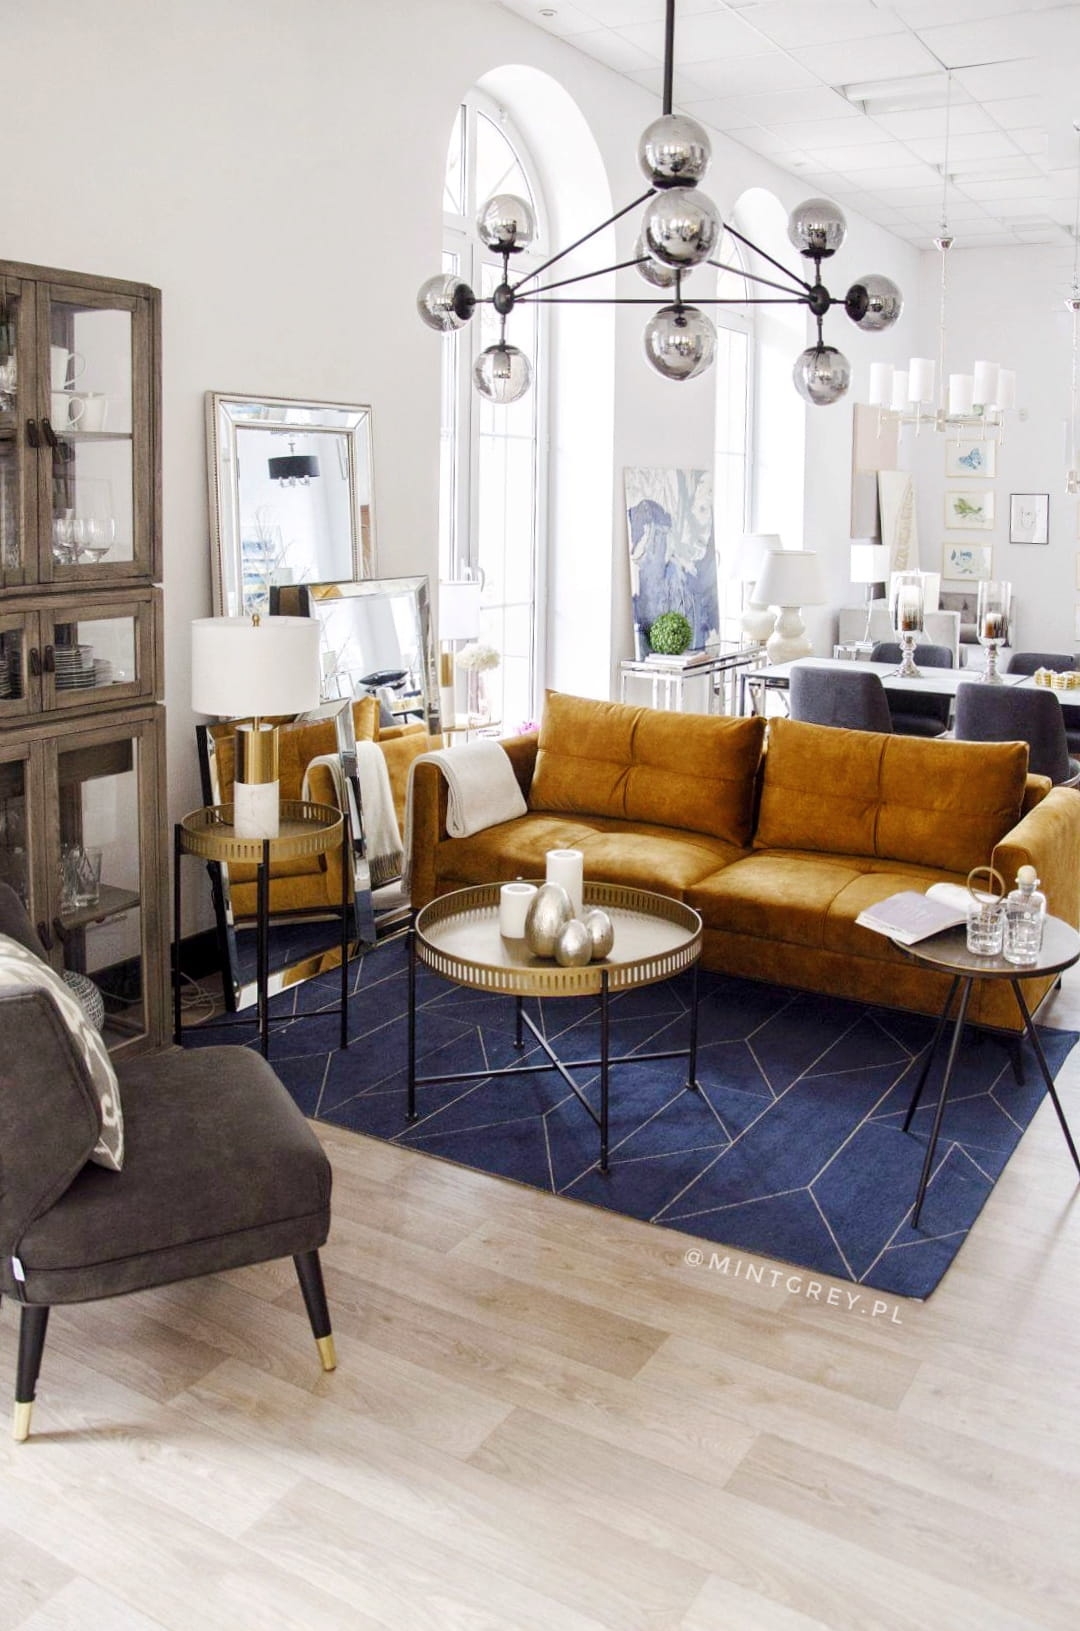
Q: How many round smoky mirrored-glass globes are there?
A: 10